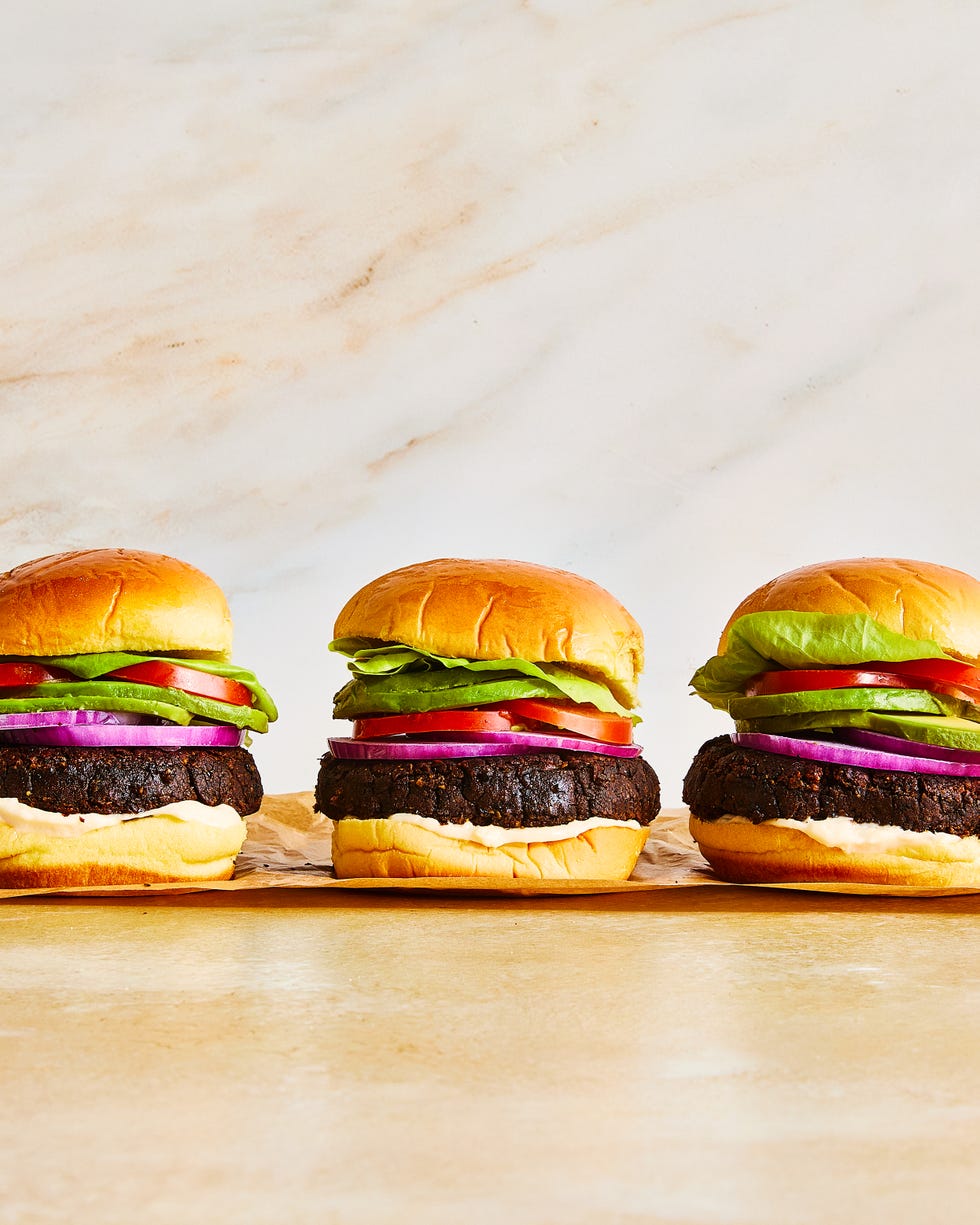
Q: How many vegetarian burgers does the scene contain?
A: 3